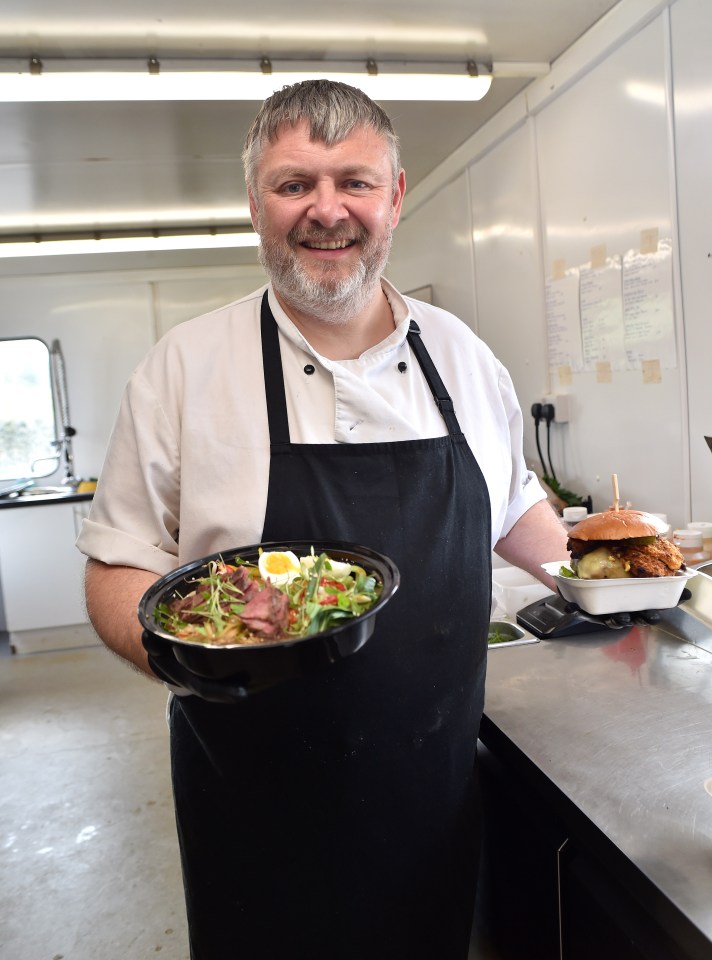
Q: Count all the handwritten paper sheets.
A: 3